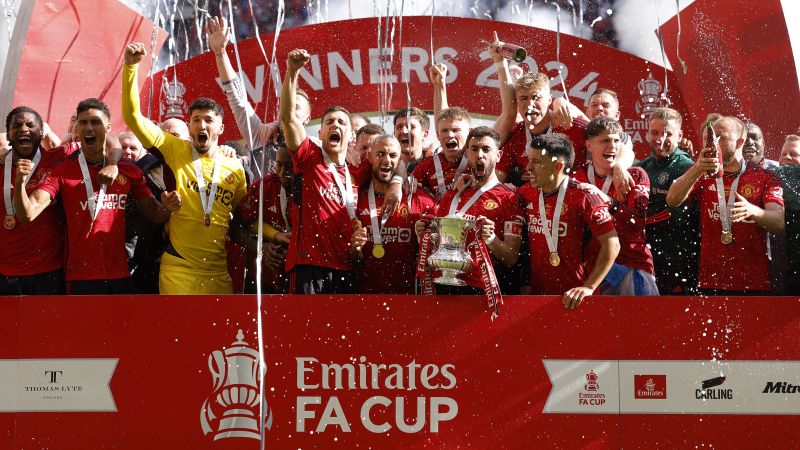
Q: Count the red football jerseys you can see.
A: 11